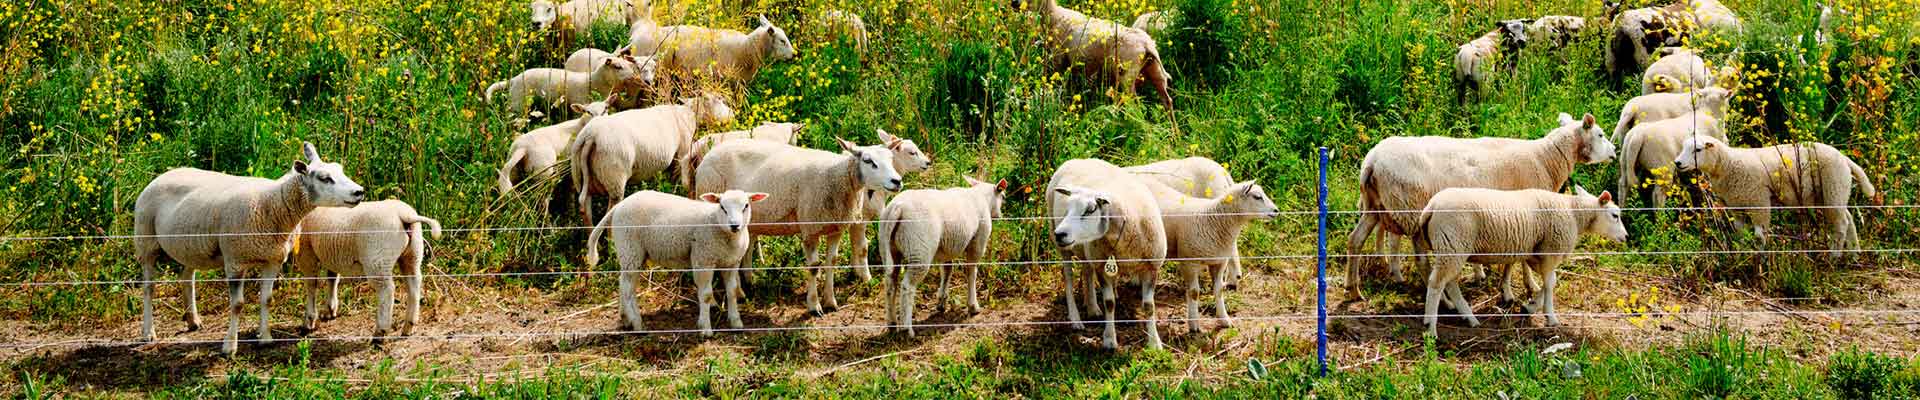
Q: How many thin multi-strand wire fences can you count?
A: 1